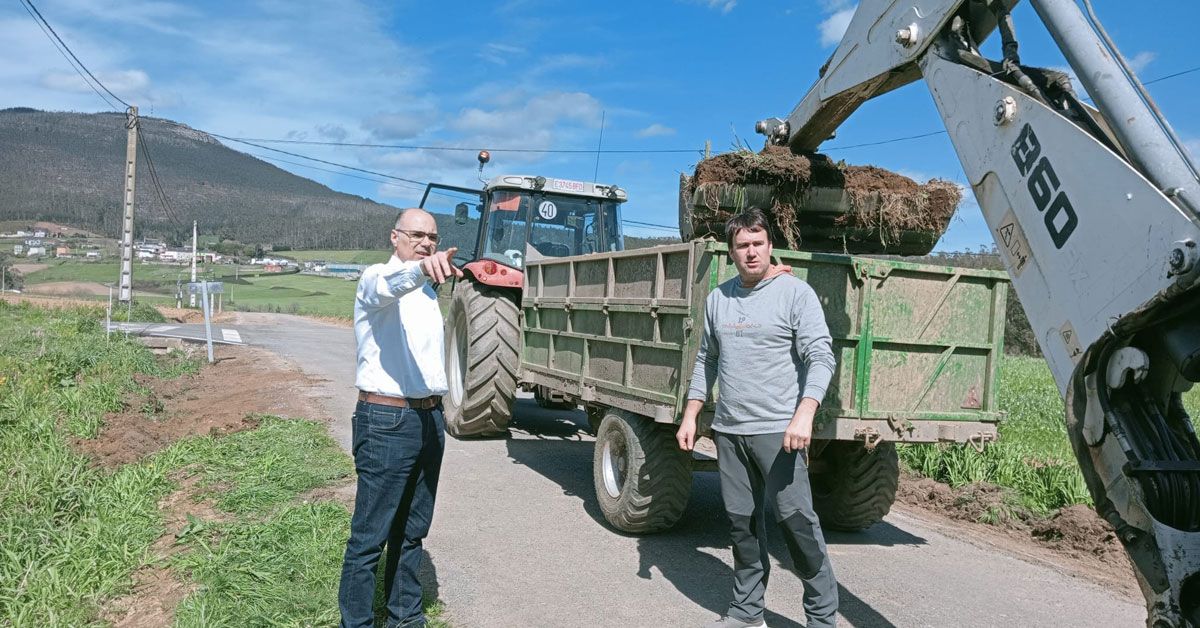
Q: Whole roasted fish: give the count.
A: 0